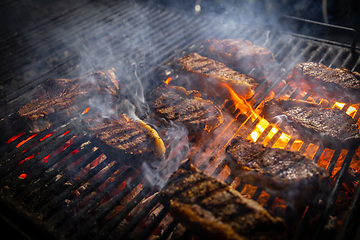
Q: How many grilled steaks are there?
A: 9